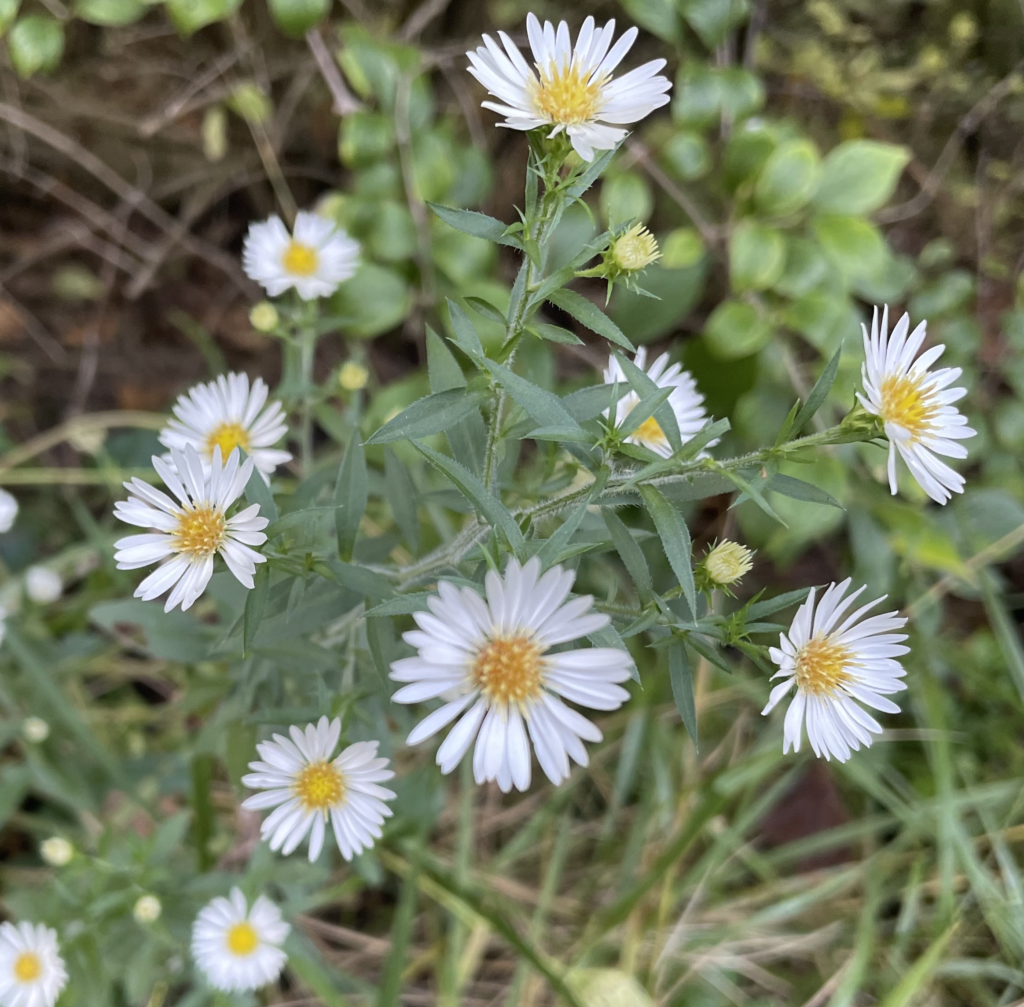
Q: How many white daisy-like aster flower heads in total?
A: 11